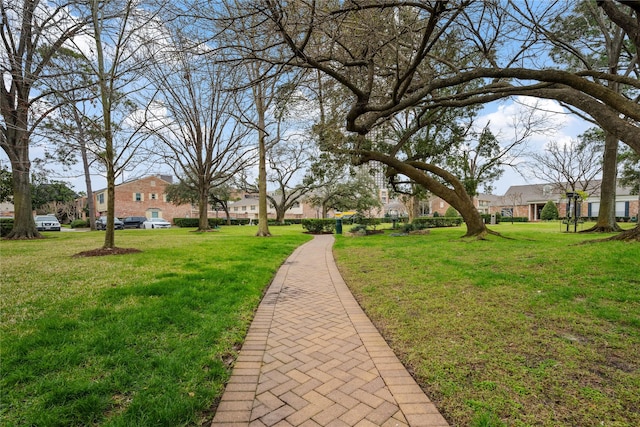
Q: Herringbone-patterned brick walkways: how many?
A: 1